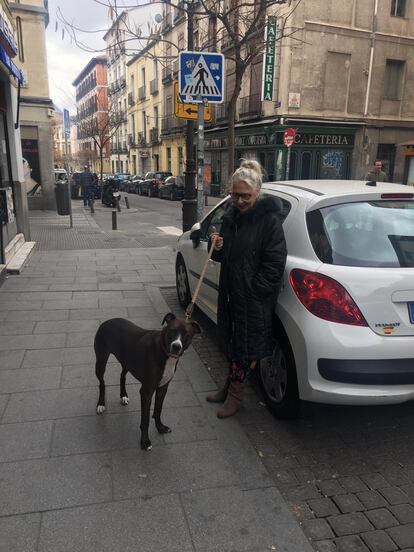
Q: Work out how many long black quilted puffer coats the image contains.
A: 1